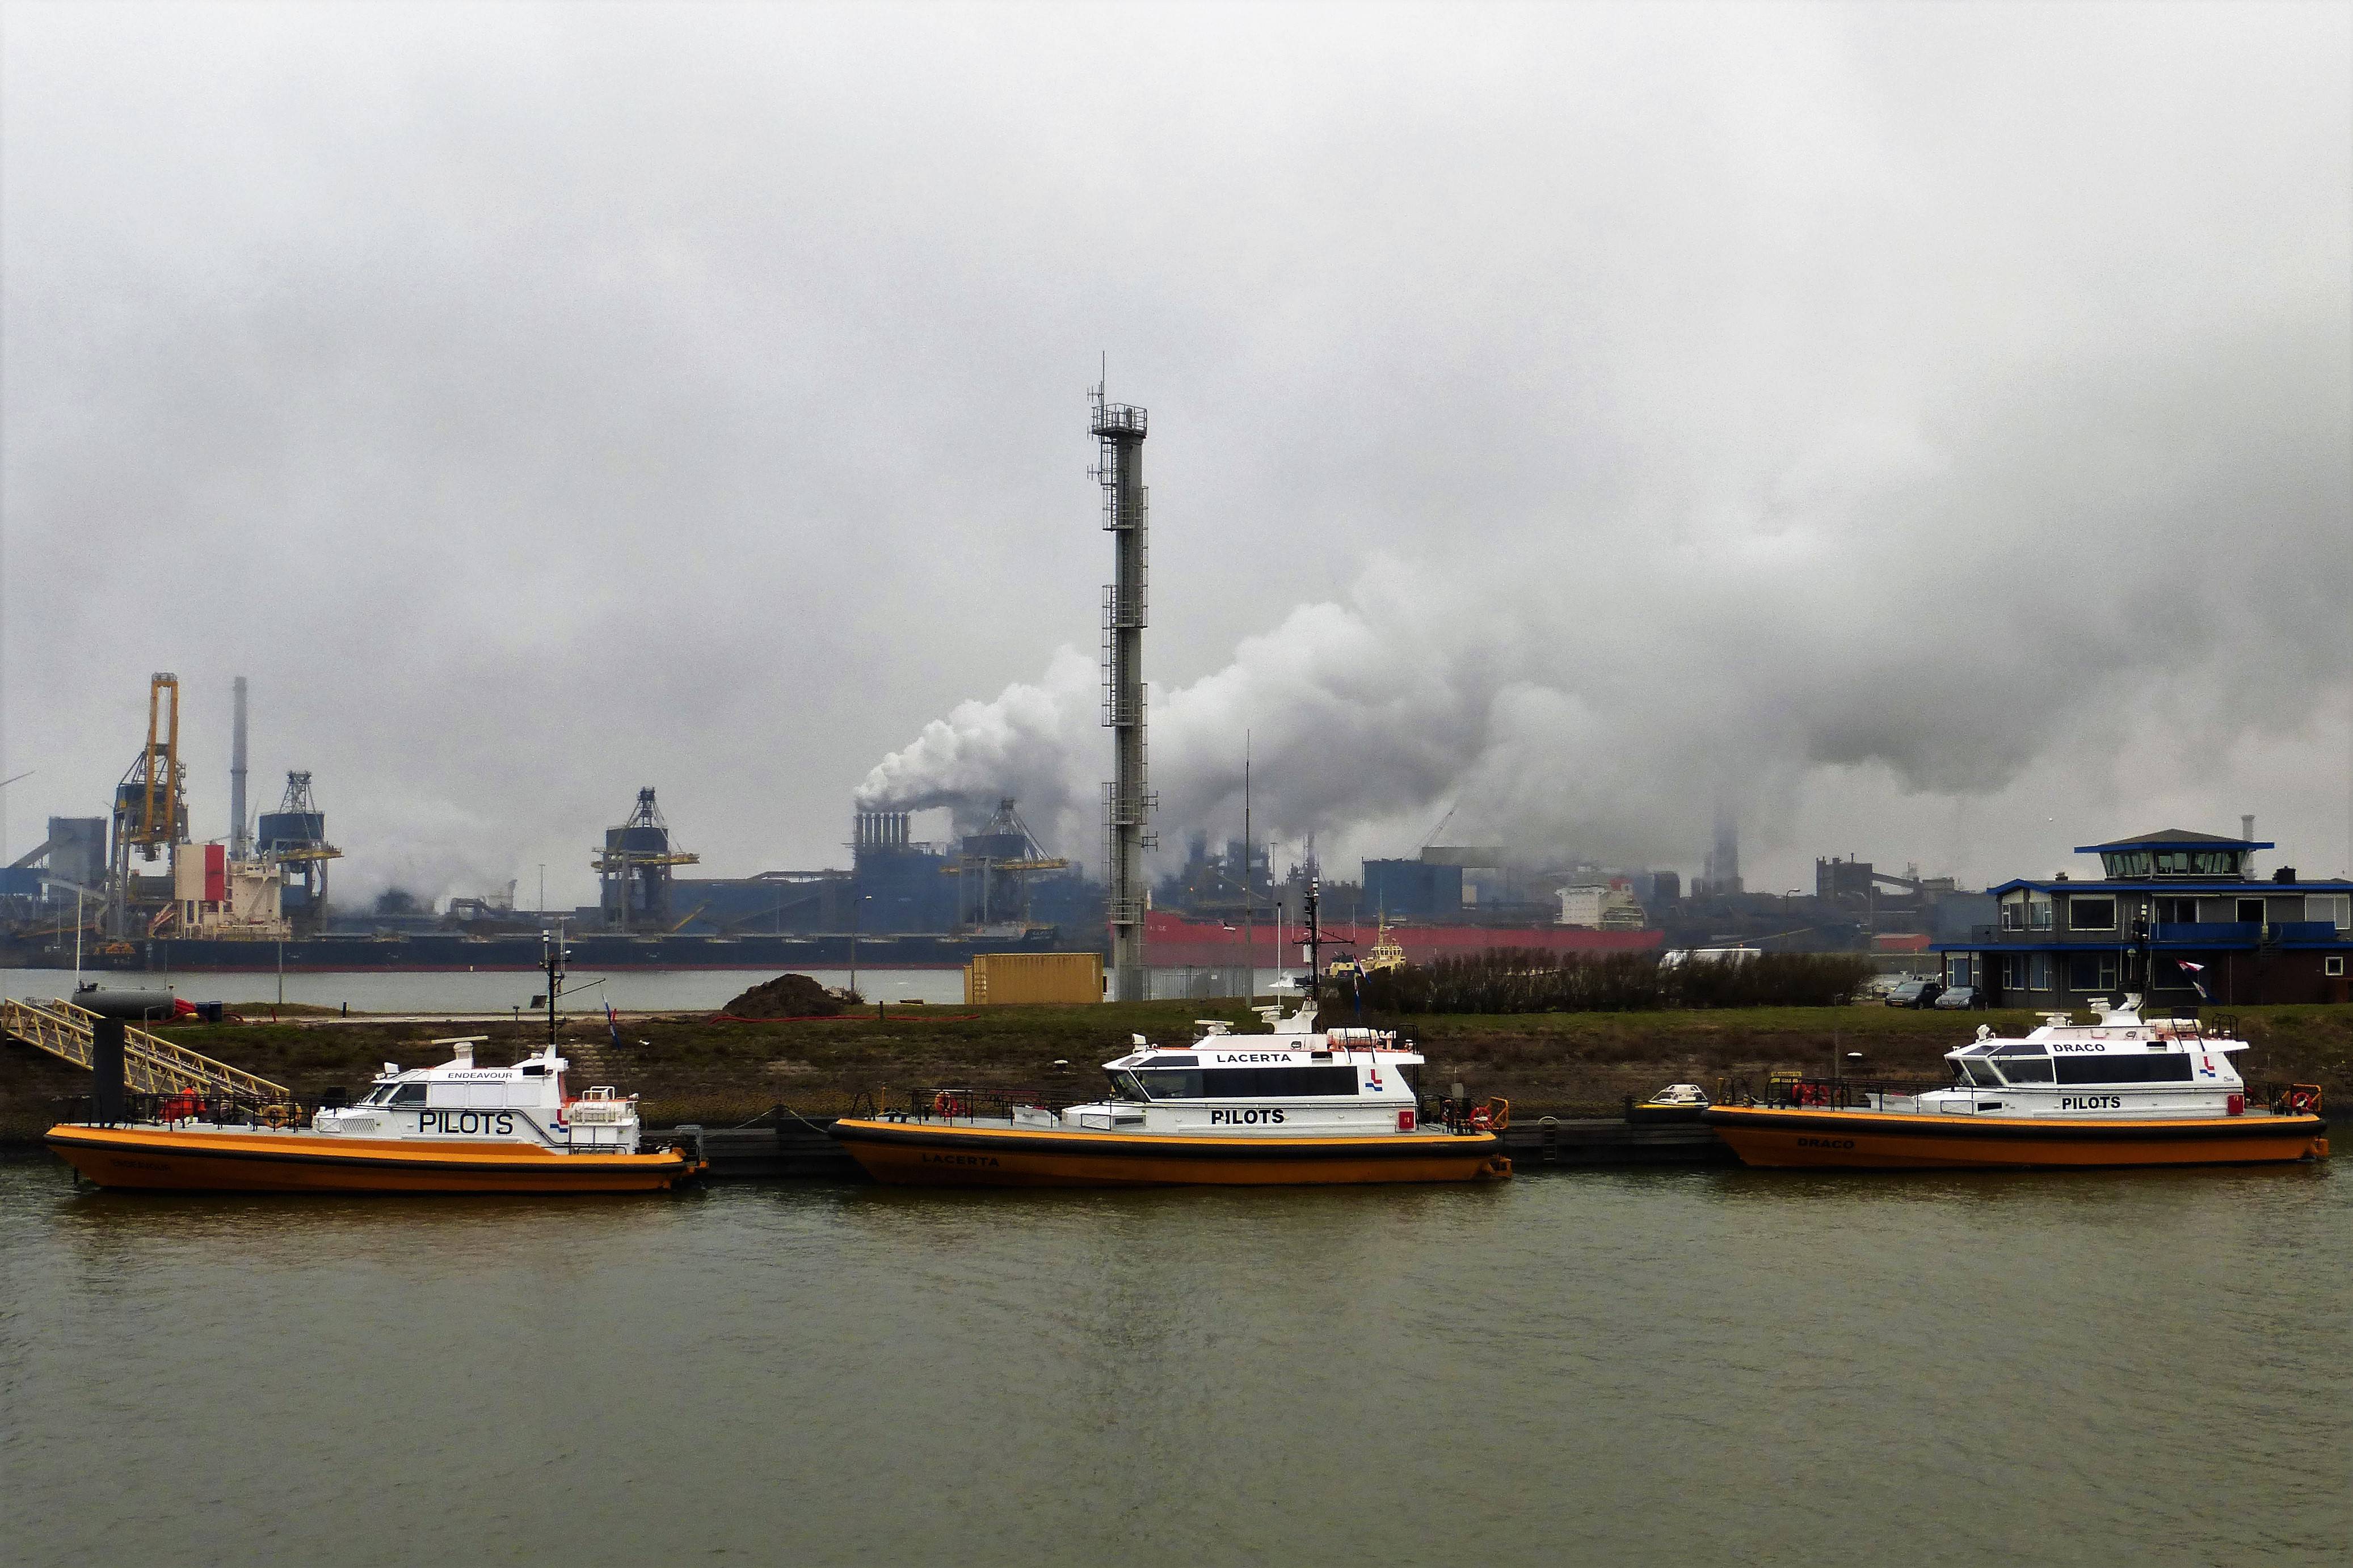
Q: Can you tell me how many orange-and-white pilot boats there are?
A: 3